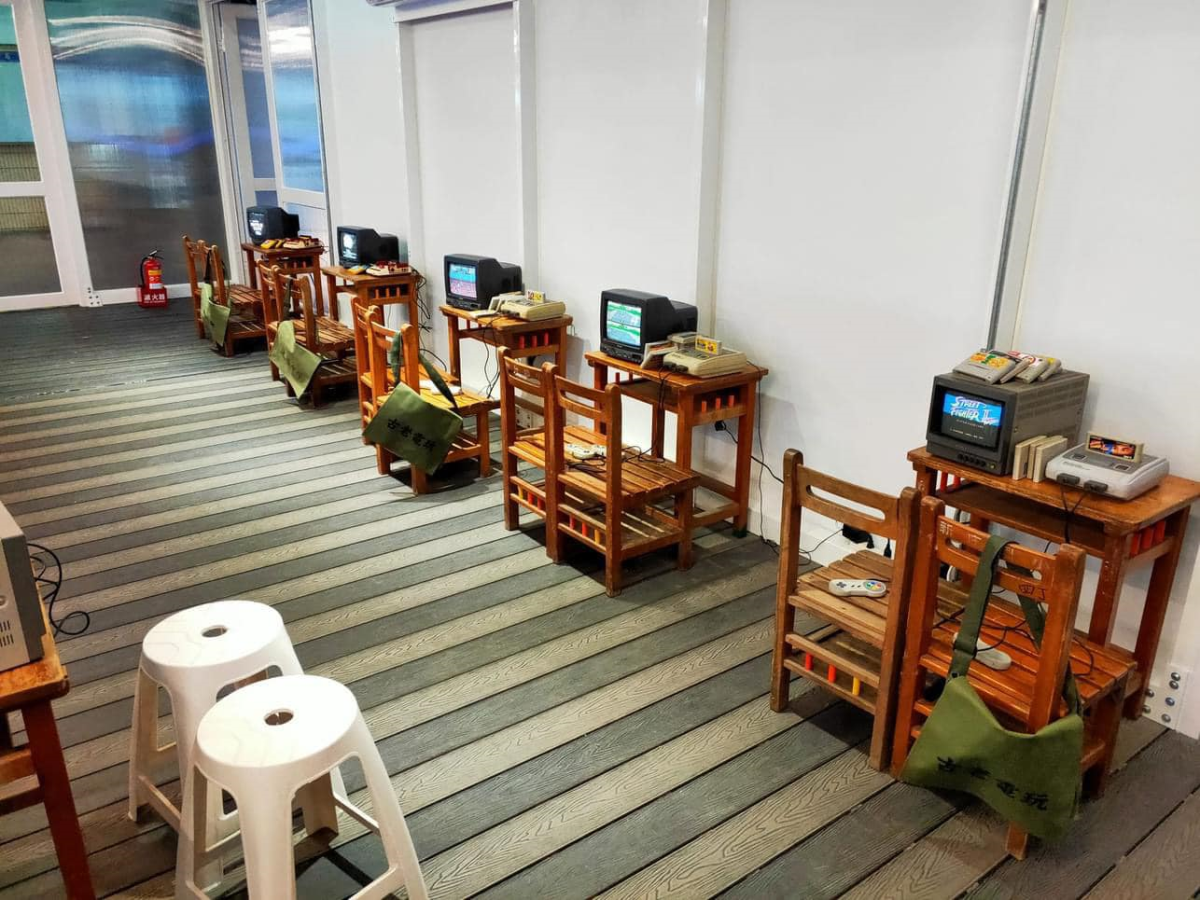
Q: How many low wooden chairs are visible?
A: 10